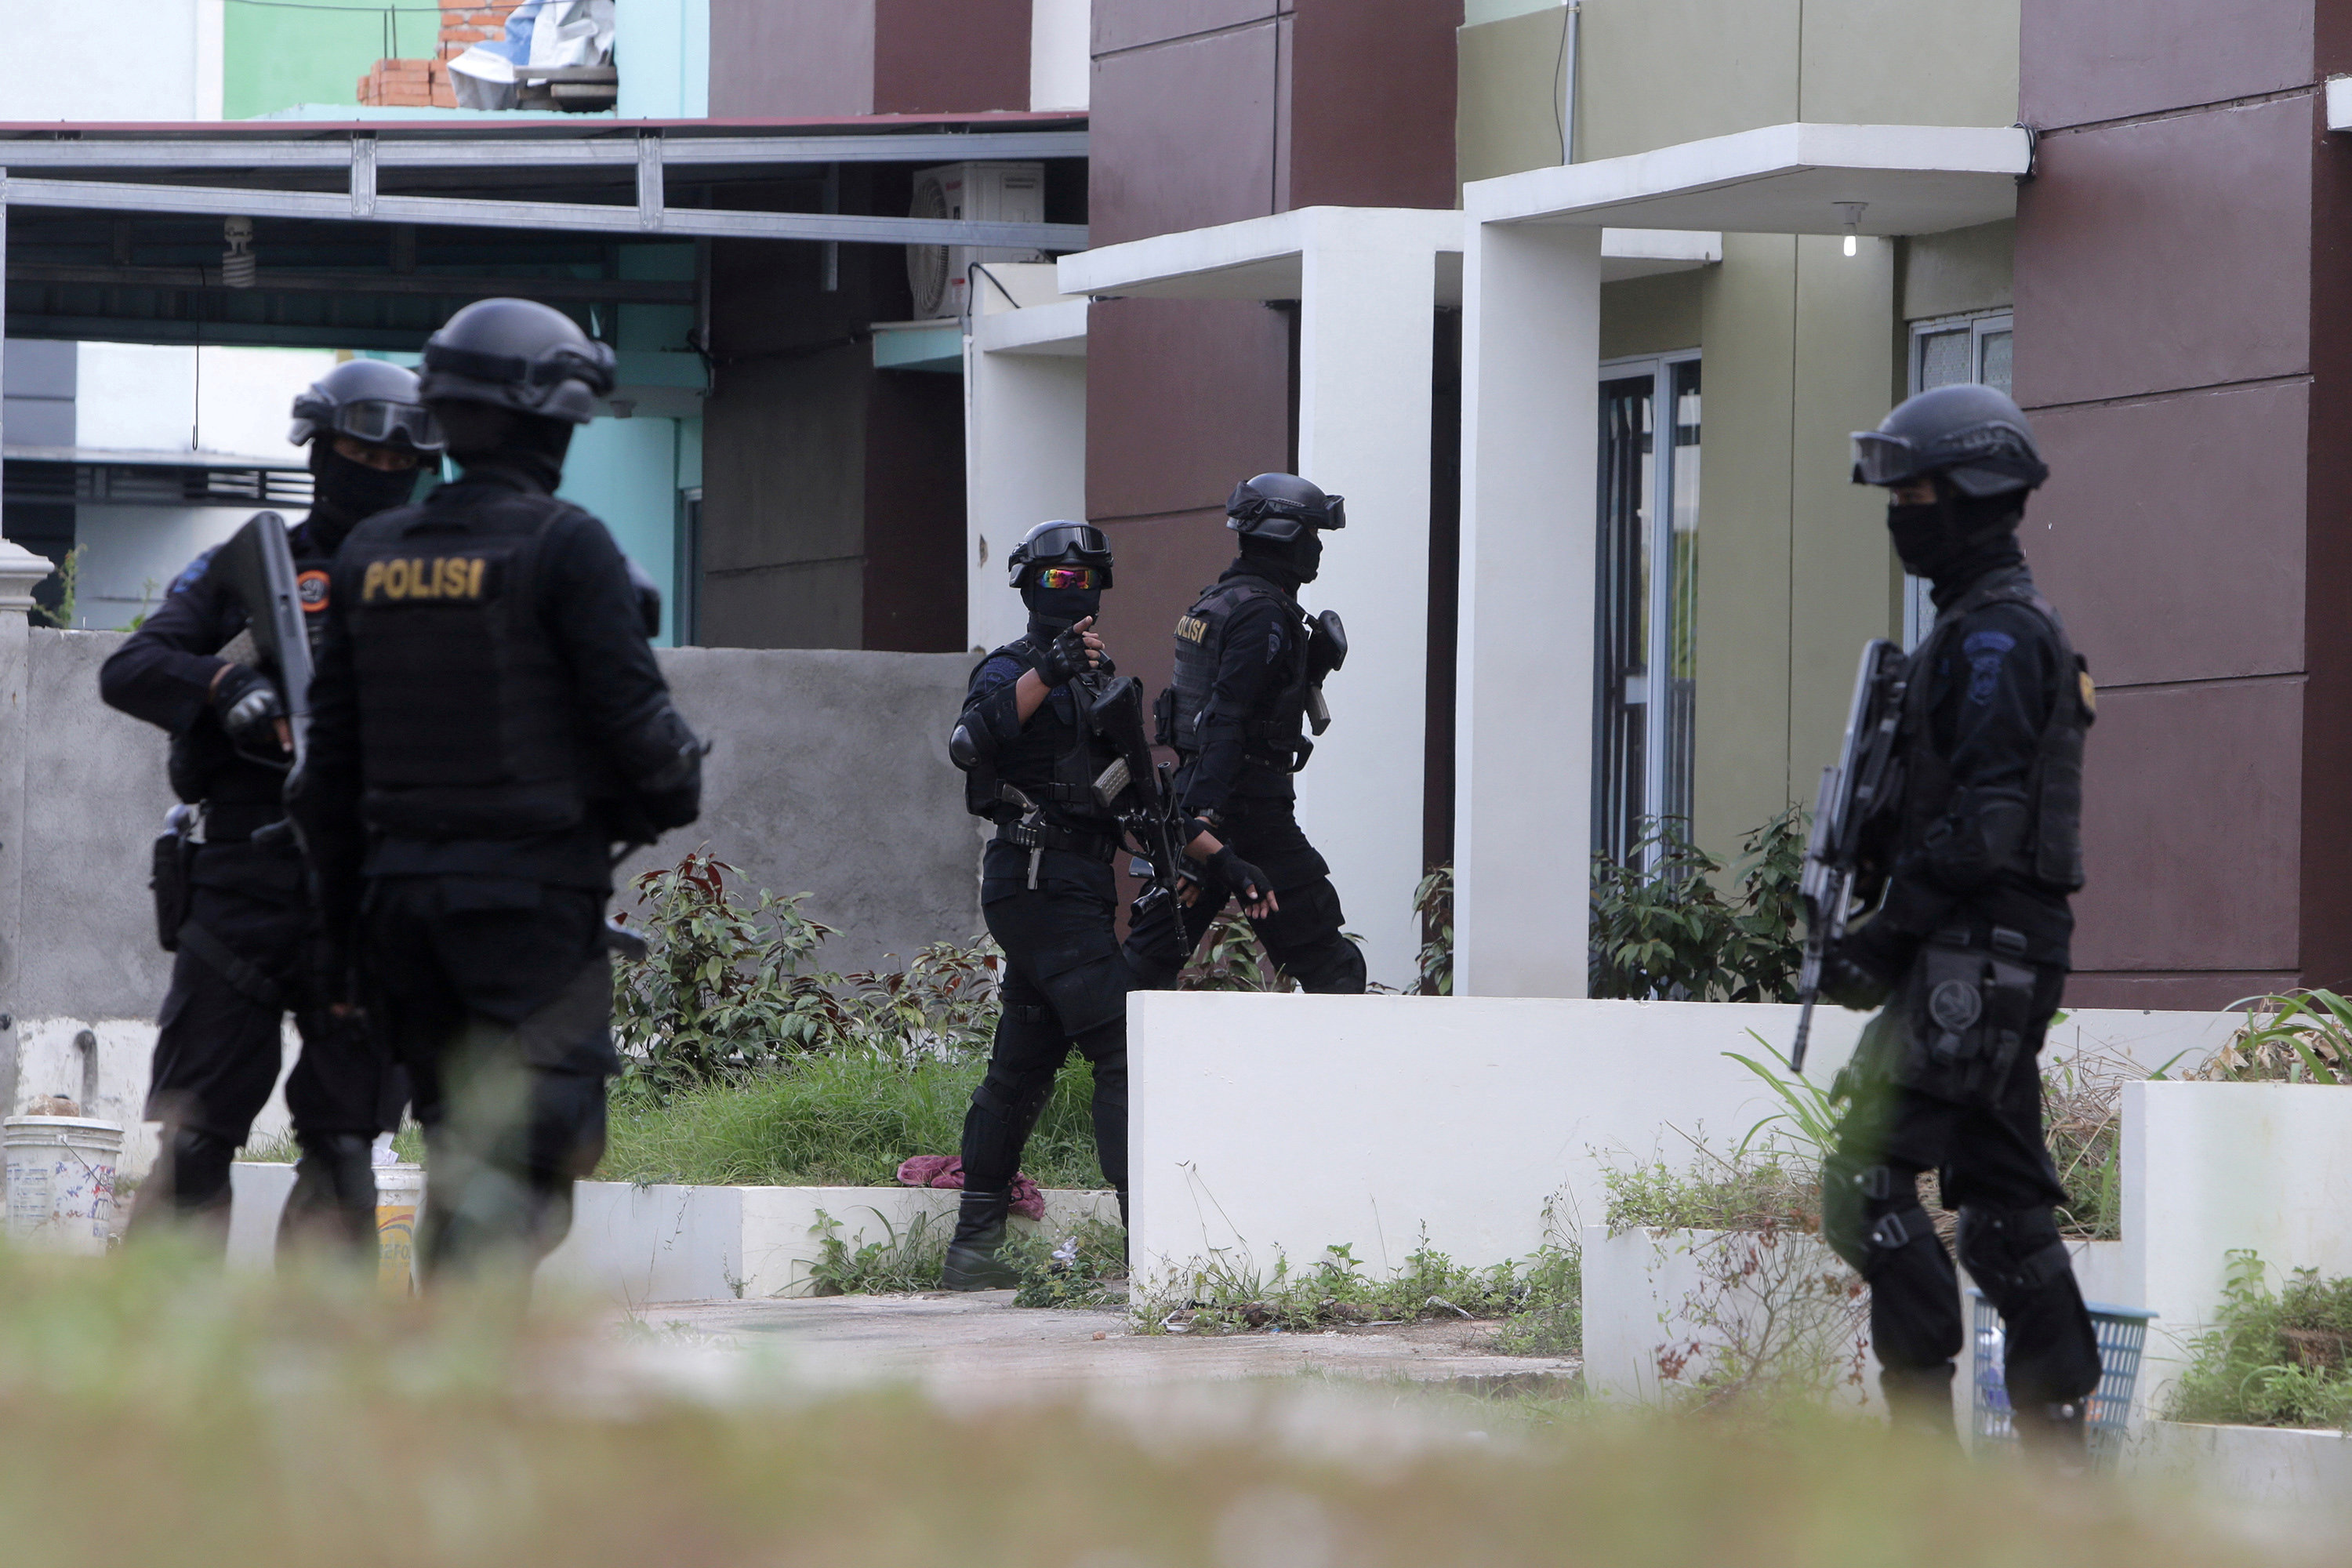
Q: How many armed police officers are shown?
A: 5